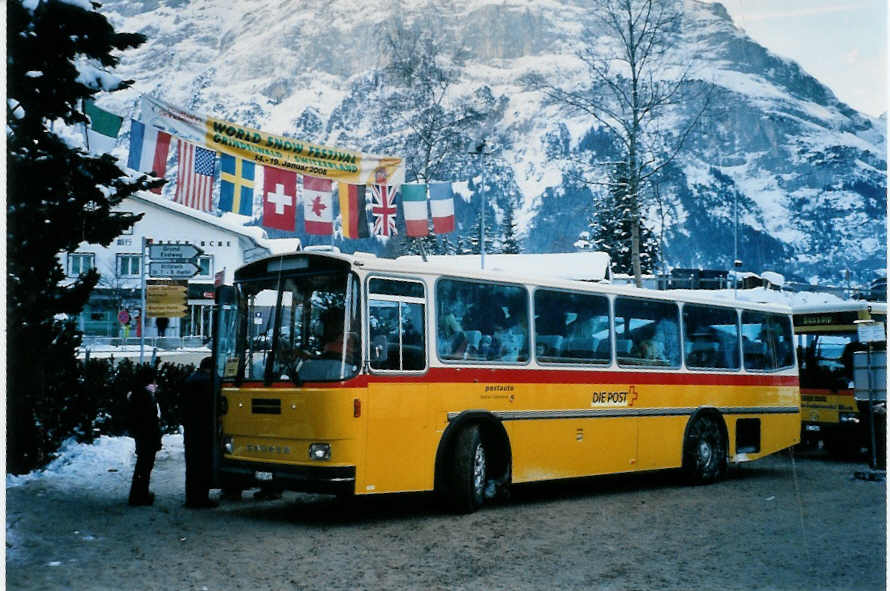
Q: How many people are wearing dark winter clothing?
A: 2